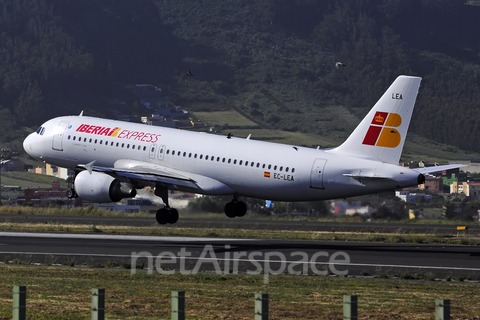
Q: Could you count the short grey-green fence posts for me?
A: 6